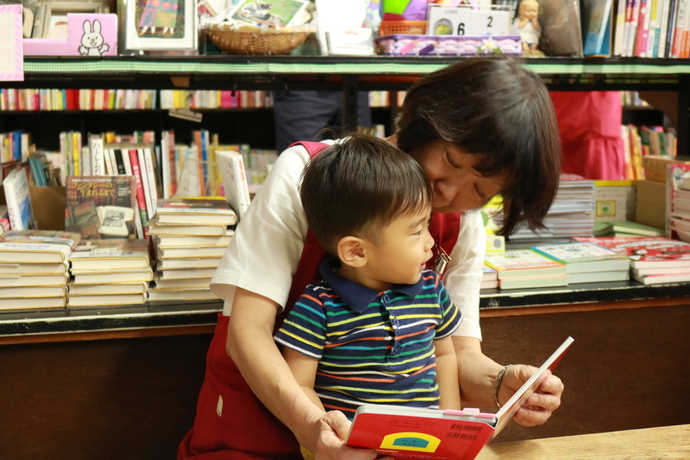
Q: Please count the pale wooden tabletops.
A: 1